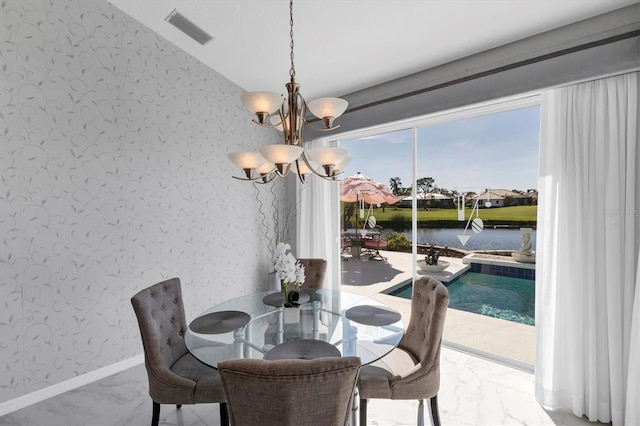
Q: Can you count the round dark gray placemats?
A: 4